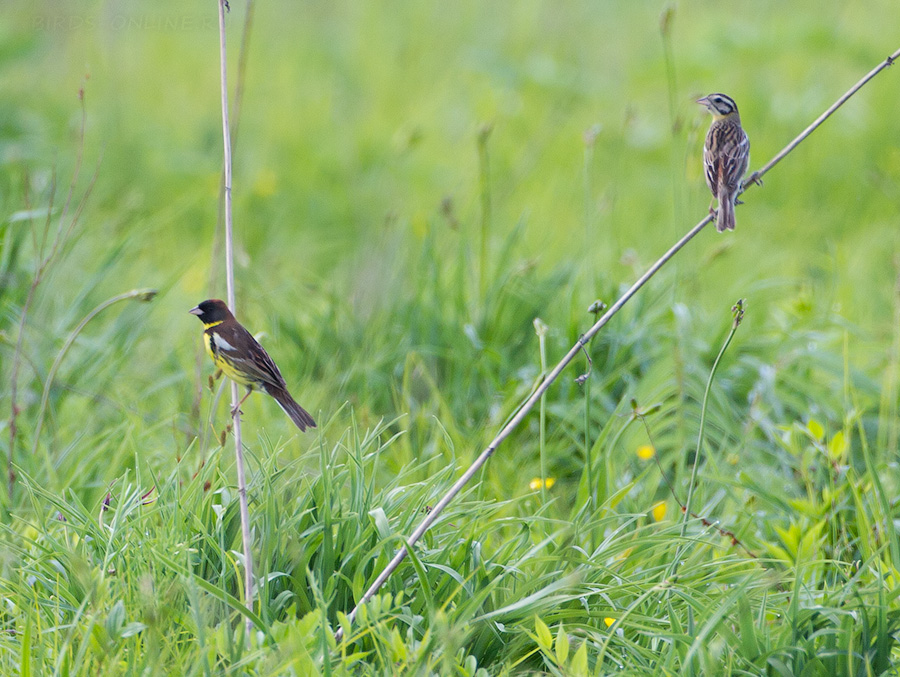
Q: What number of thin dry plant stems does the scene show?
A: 2